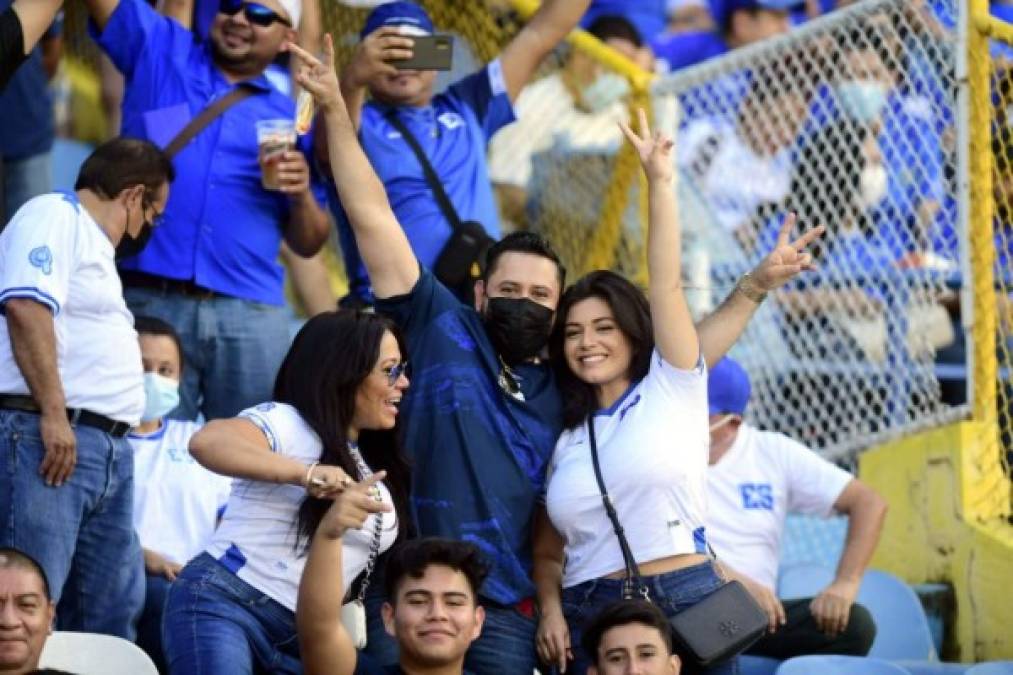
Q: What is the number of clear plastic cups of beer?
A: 1